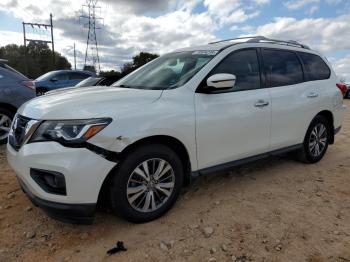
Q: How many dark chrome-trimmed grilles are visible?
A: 1